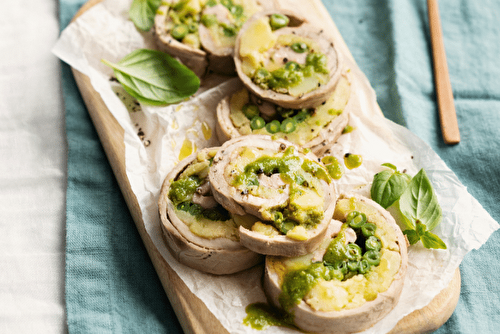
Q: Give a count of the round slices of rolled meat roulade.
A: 6